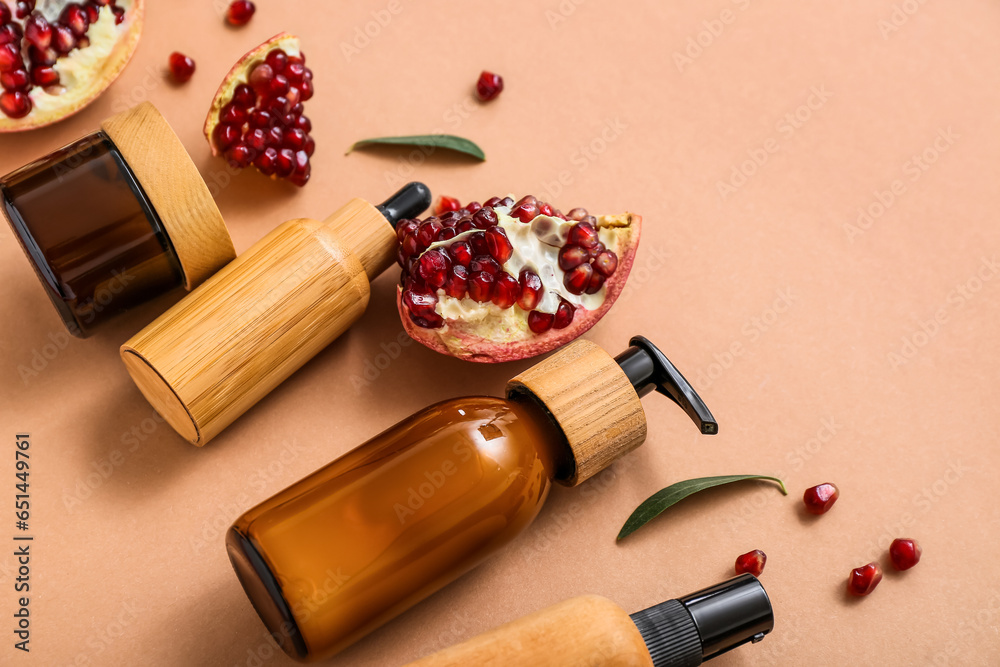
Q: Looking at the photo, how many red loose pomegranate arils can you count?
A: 7